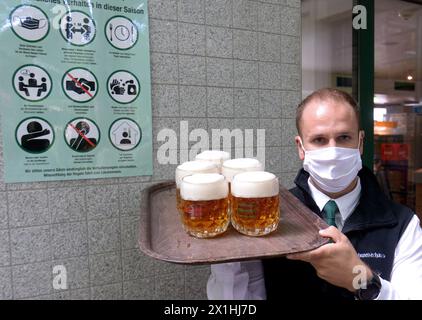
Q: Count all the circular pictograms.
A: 9